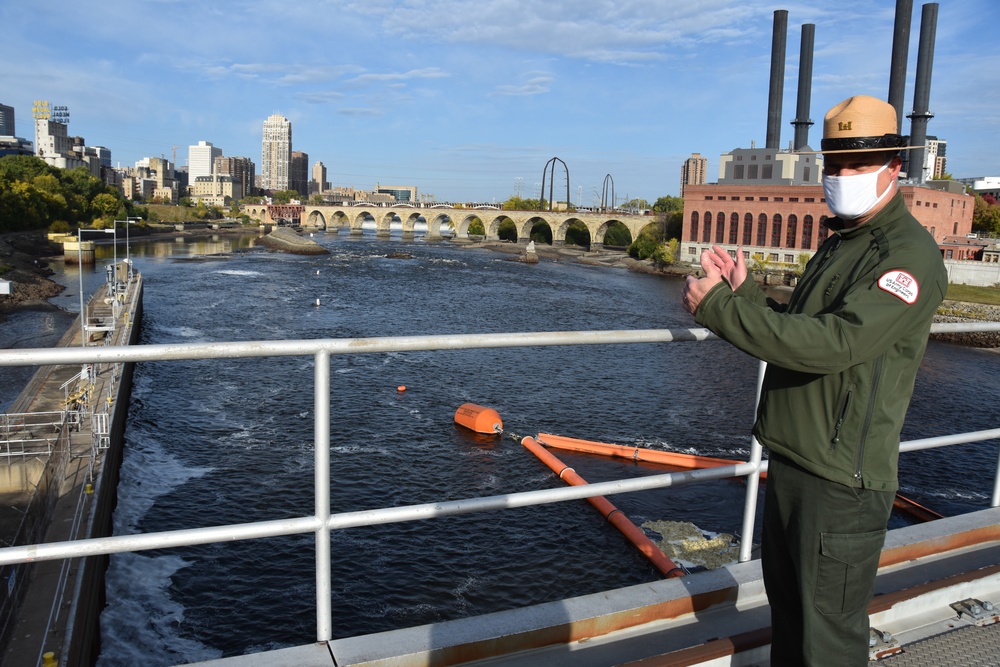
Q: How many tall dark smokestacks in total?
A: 4